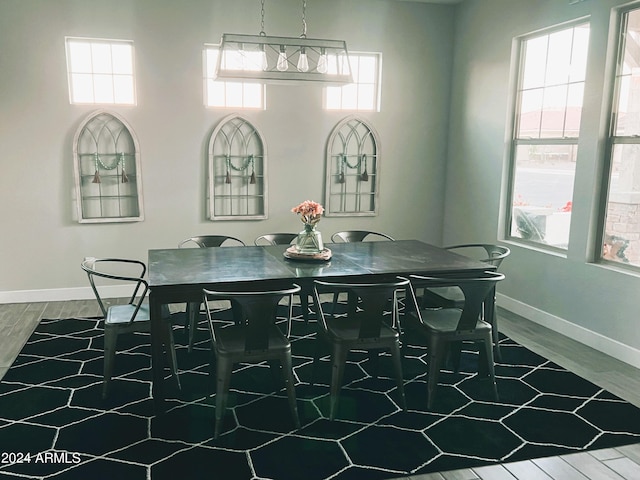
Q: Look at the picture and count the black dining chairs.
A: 8